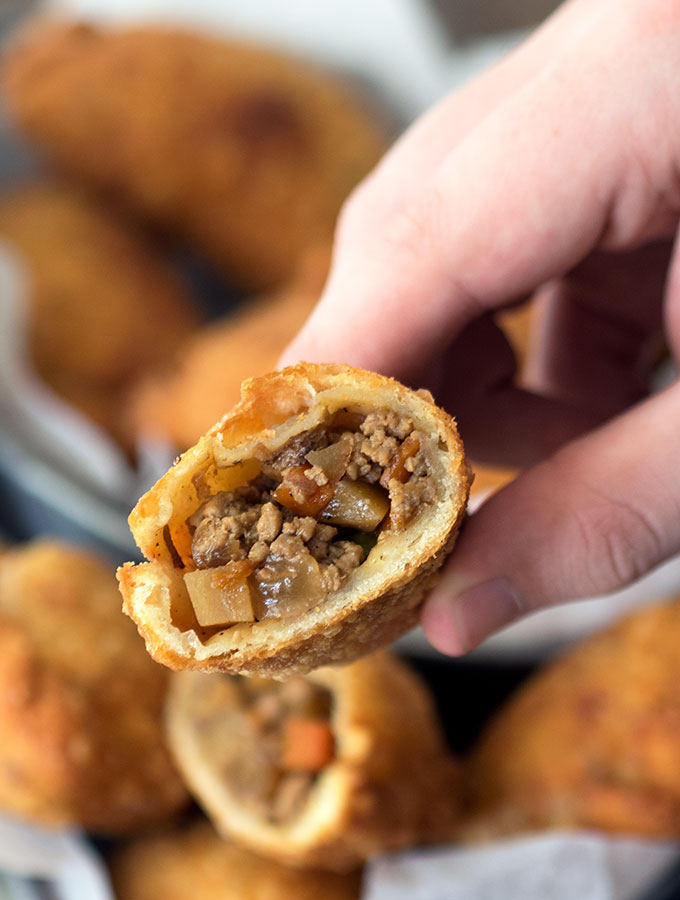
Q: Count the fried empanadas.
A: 8